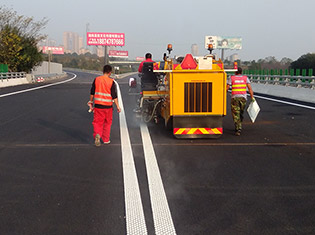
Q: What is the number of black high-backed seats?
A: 1